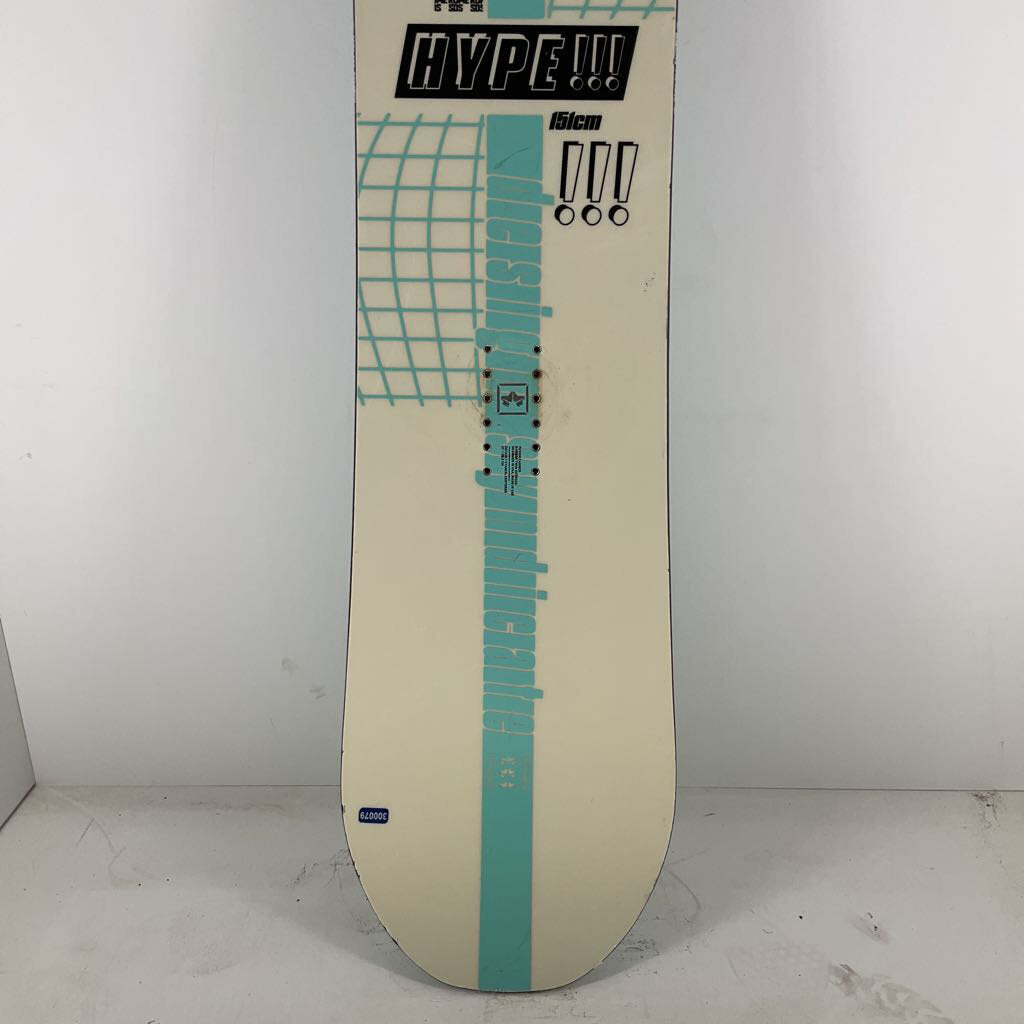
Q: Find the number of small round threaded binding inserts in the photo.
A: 12